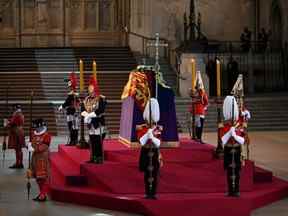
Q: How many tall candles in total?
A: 4